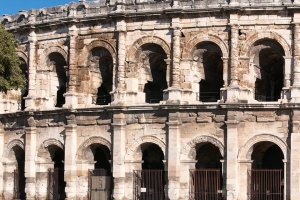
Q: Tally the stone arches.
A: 12